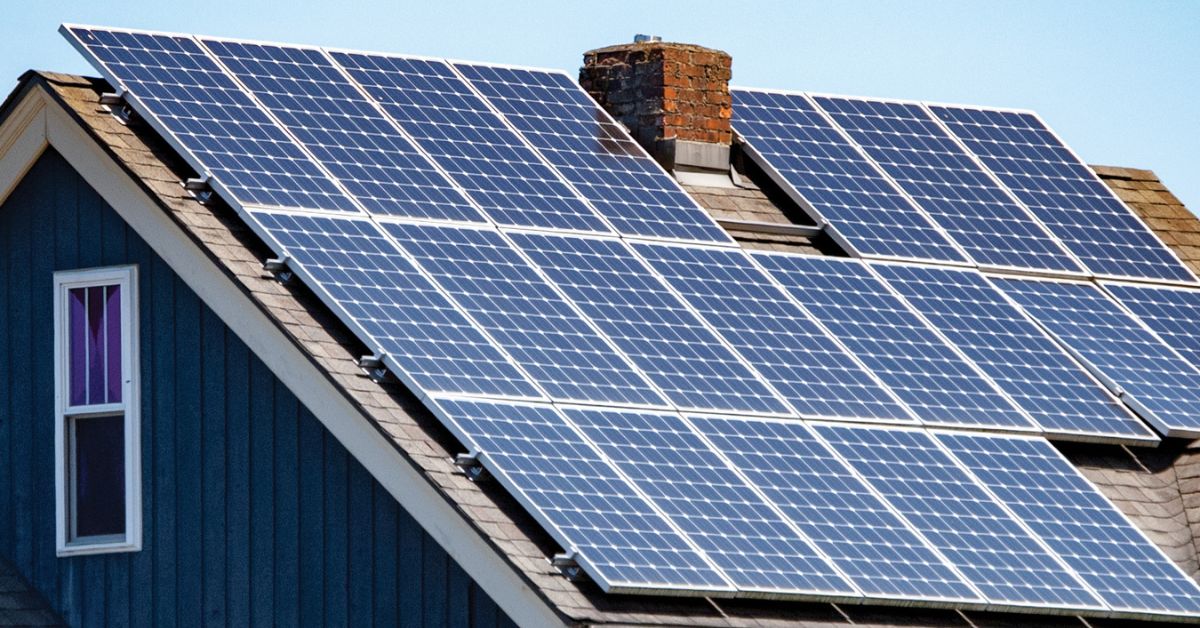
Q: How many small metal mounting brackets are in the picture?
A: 6